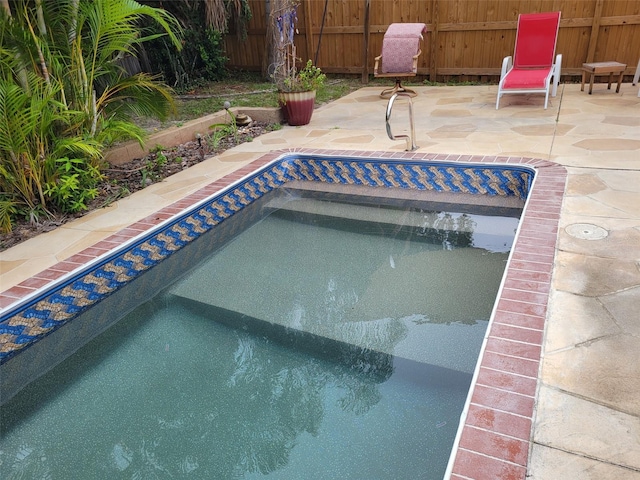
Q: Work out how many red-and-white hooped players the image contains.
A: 0